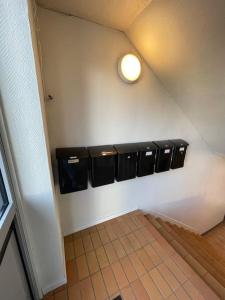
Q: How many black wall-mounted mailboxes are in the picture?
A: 6